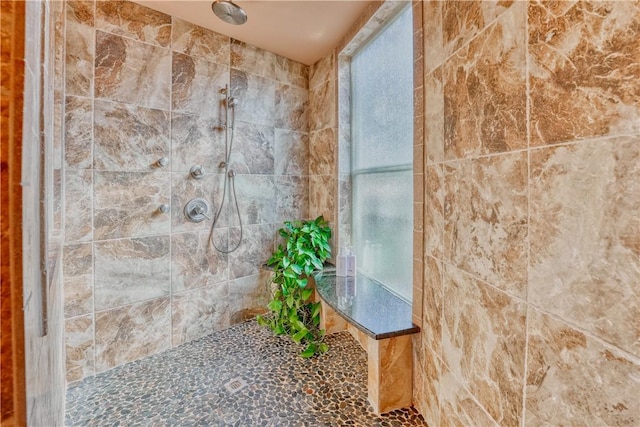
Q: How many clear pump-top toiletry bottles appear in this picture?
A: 2